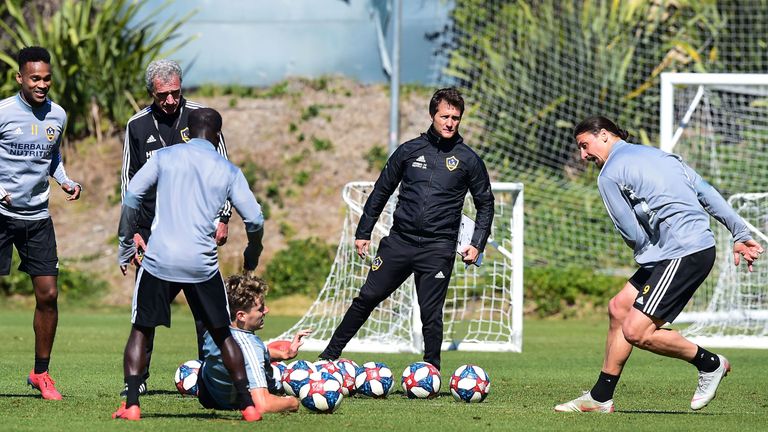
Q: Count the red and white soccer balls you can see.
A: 9